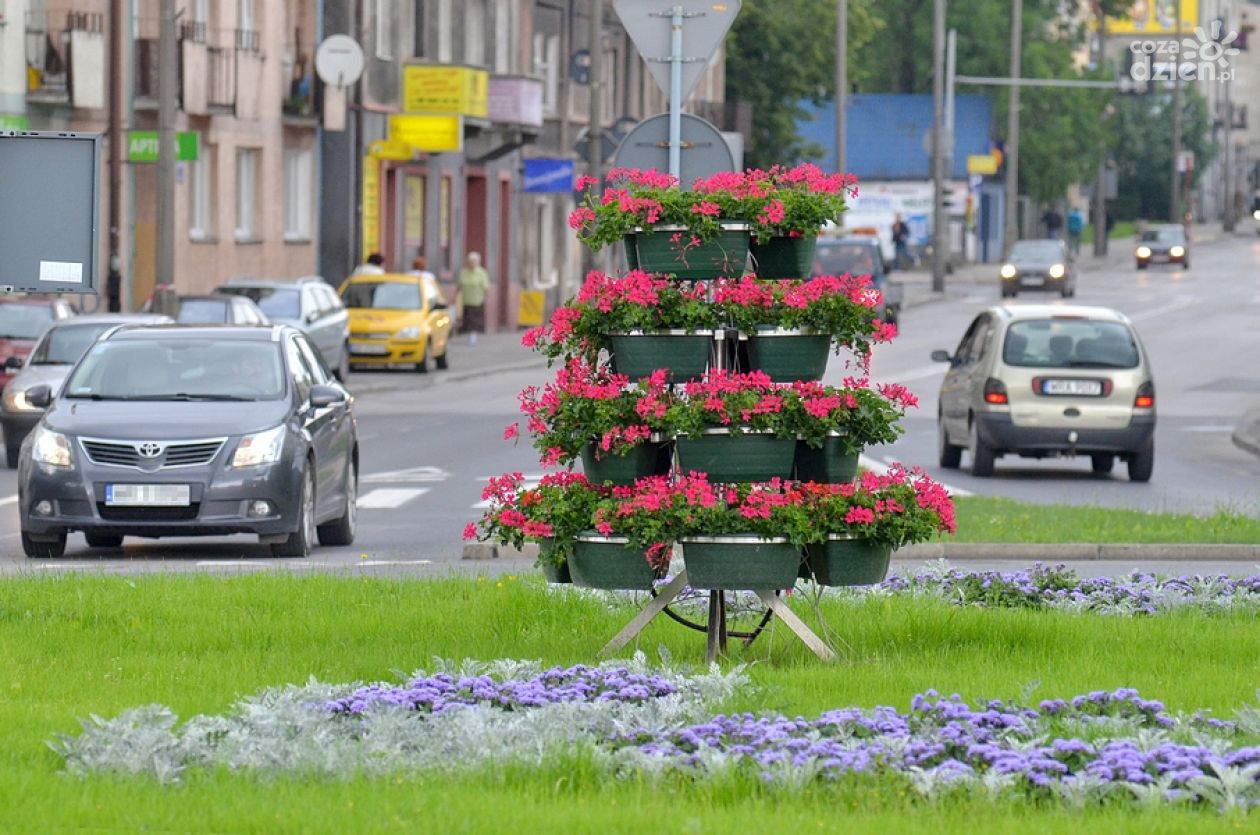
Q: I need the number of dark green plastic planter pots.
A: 12